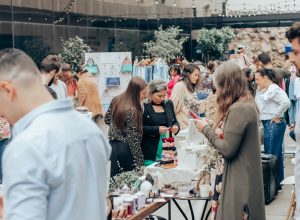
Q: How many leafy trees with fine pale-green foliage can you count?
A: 3